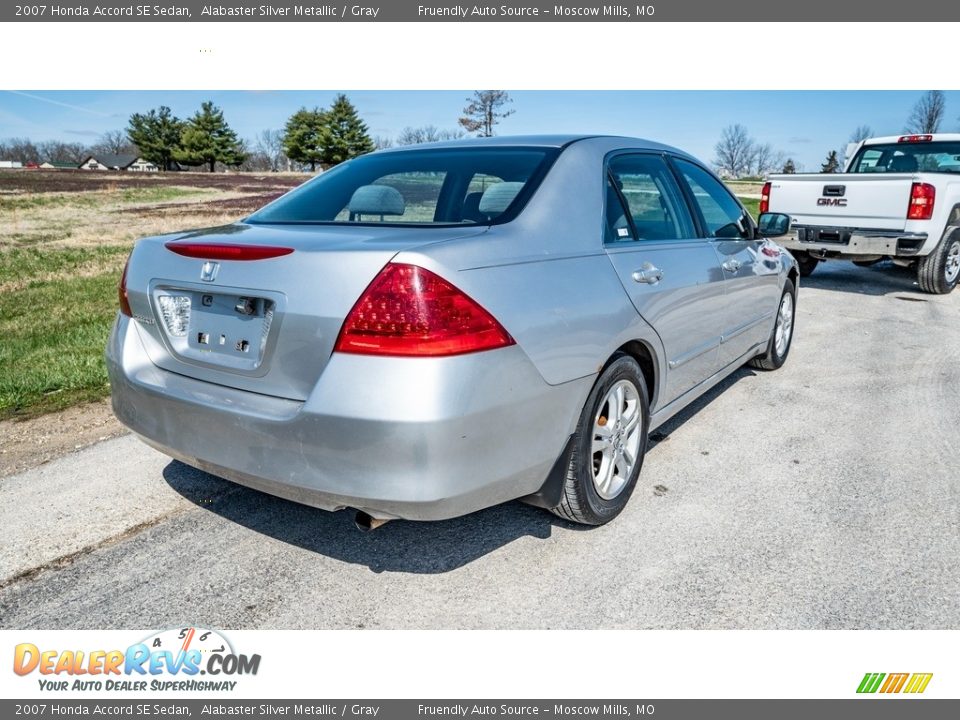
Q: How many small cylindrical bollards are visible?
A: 0